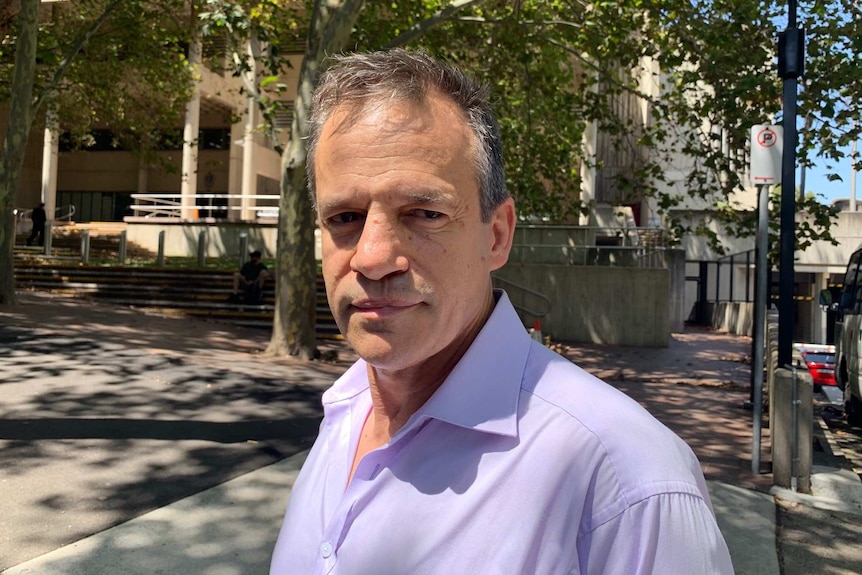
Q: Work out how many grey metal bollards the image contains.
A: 6